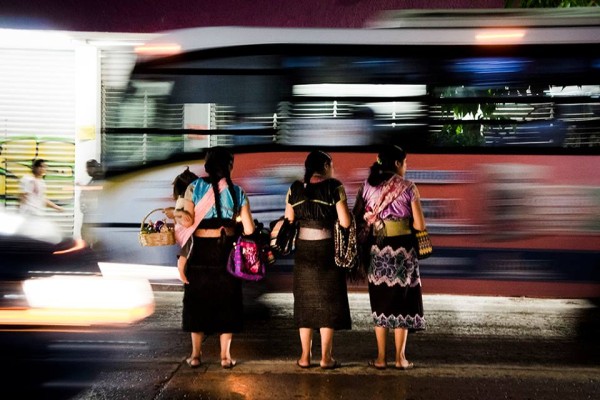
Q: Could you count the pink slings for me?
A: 2